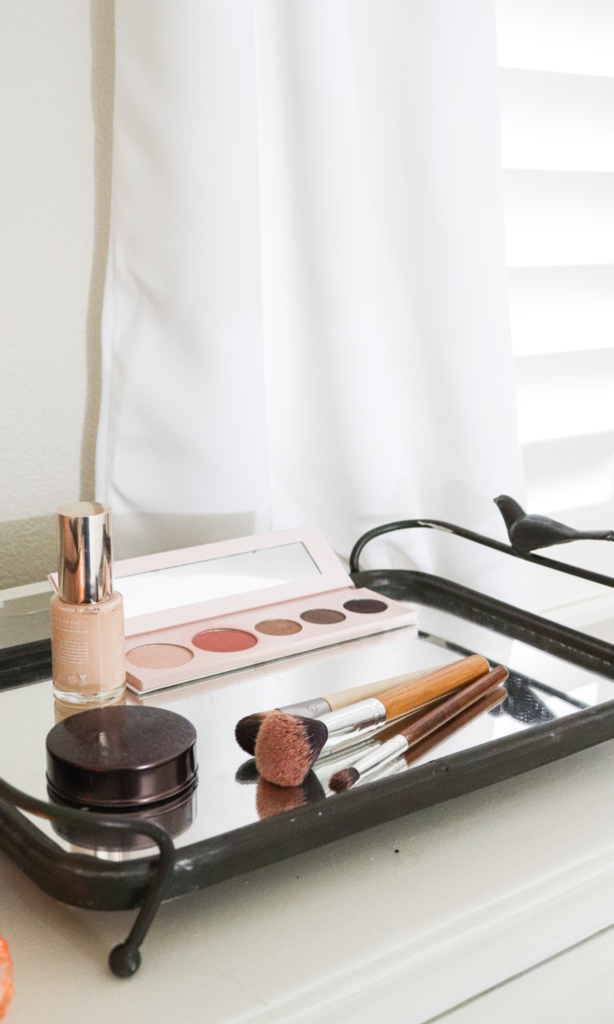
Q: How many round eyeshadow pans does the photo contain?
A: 5